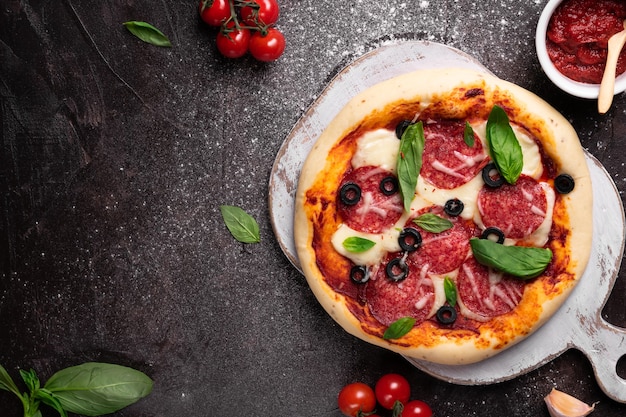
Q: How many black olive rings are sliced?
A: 11